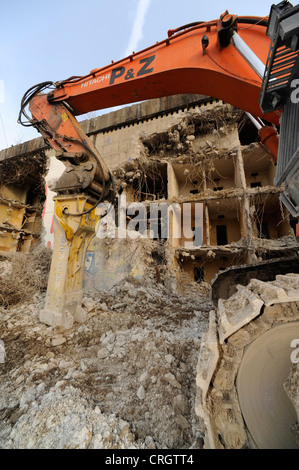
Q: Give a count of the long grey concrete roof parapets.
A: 1